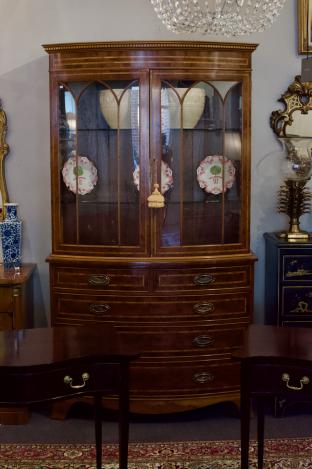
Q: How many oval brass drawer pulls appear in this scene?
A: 6